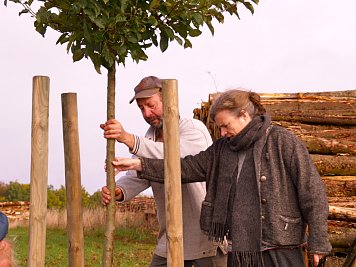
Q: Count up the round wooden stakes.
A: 3